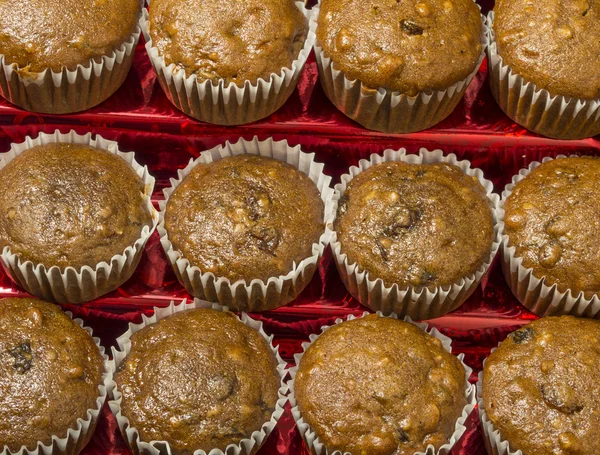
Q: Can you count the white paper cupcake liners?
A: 12